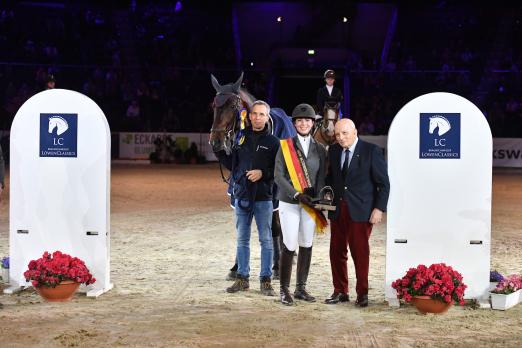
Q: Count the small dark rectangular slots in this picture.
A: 4